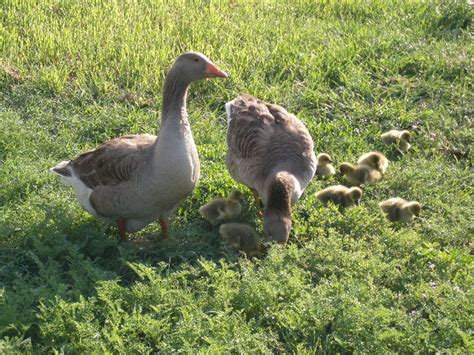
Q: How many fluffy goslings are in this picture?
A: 8